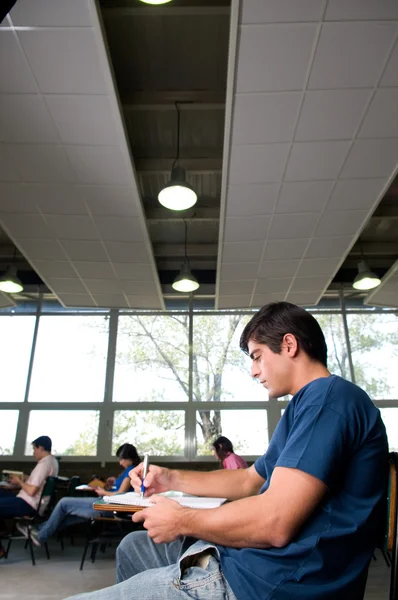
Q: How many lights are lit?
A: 5